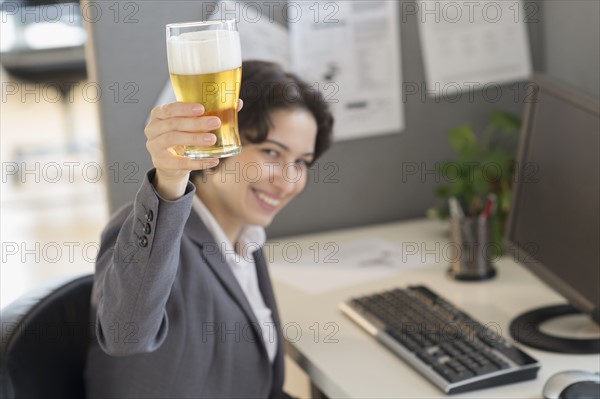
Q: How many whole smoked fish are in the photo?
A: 0